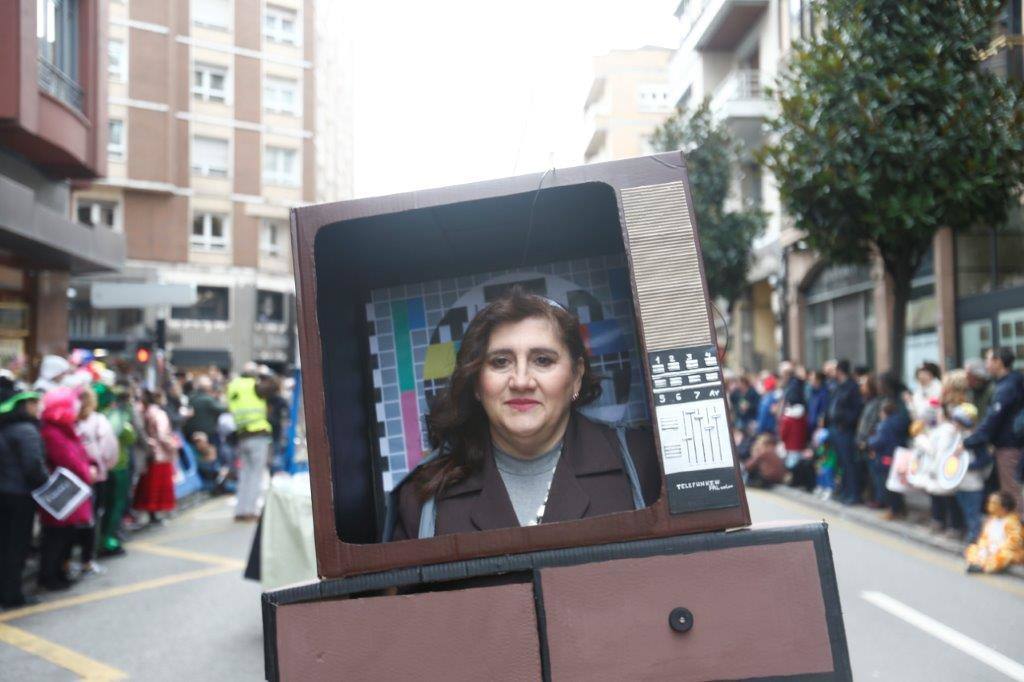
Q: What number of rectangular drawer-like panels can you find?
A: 2